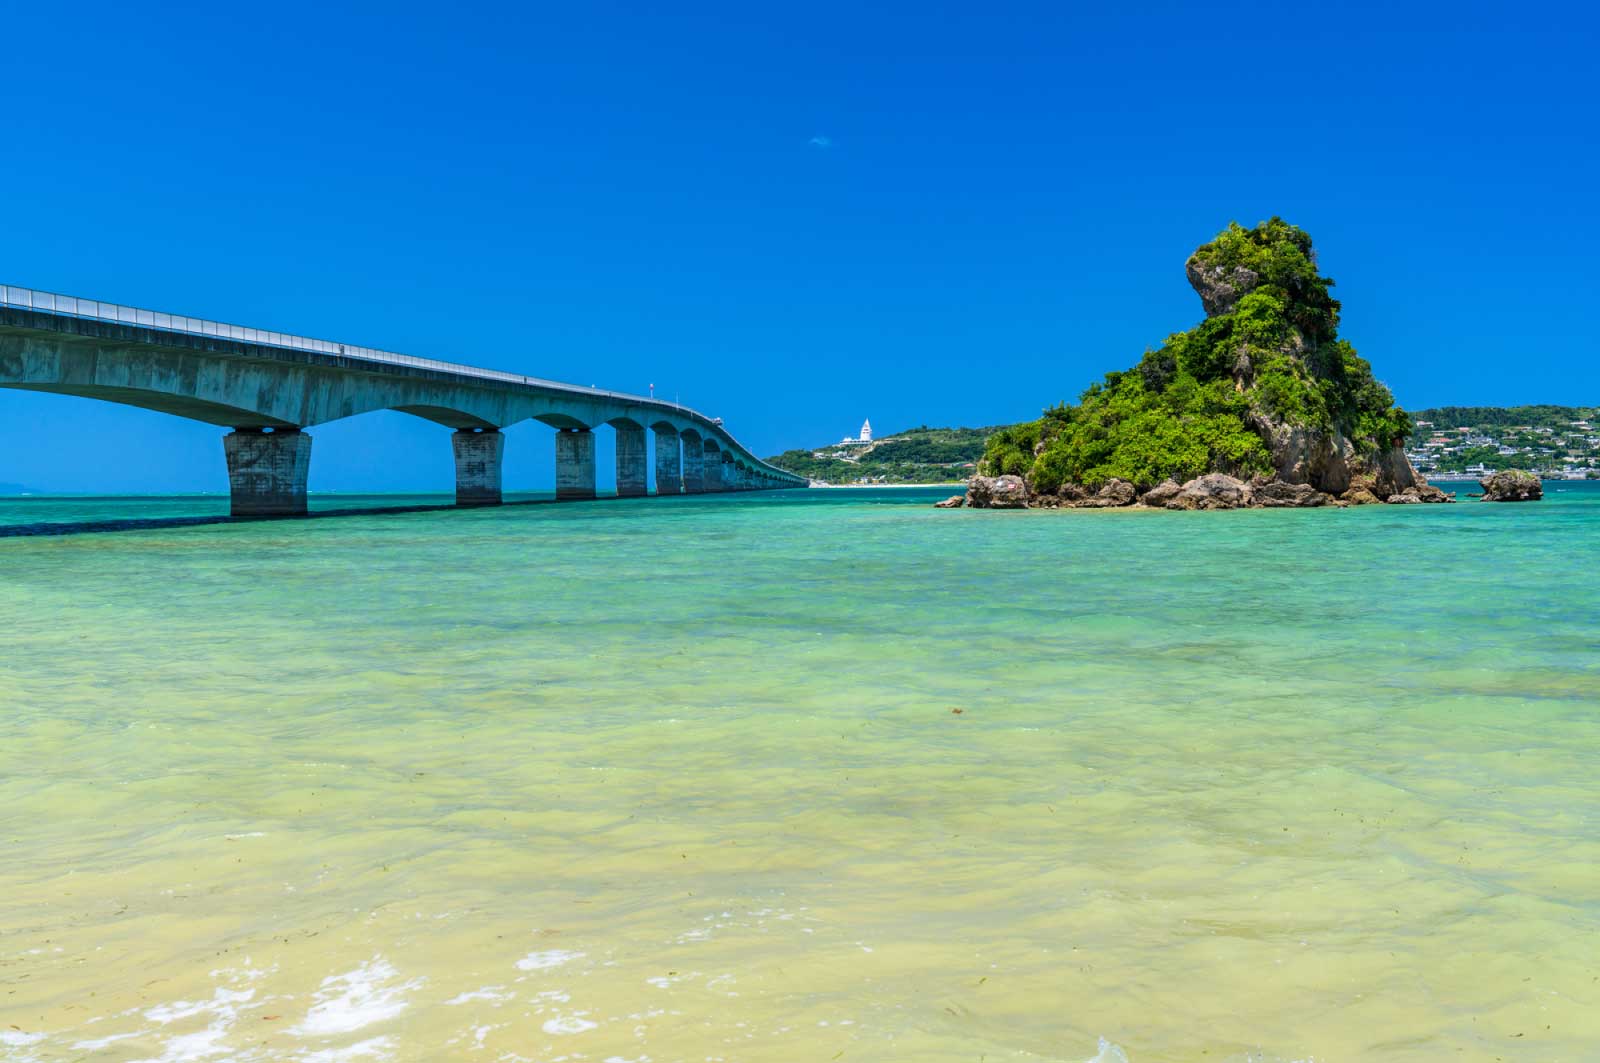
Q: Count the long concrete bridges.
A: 1